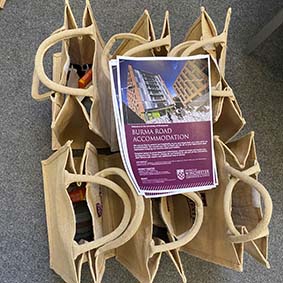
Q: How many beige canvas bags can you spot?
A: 6